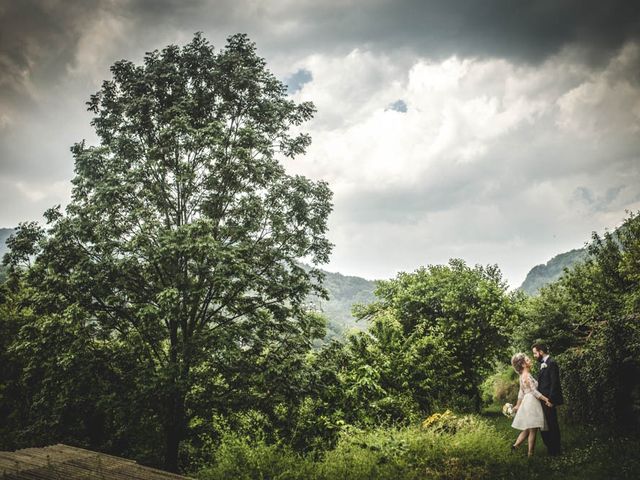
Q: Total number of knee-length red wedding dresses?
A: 0